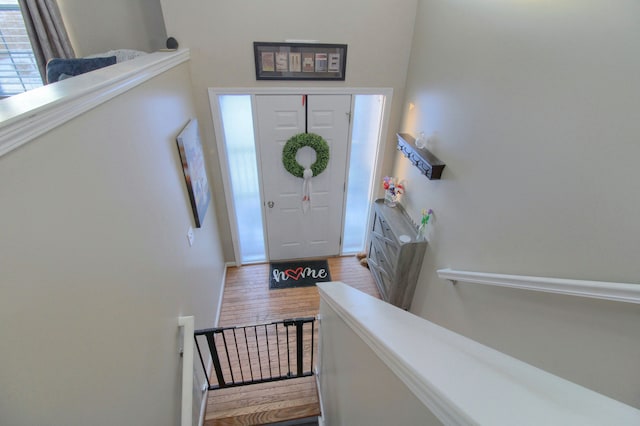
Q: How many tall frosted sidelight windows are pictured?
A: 2